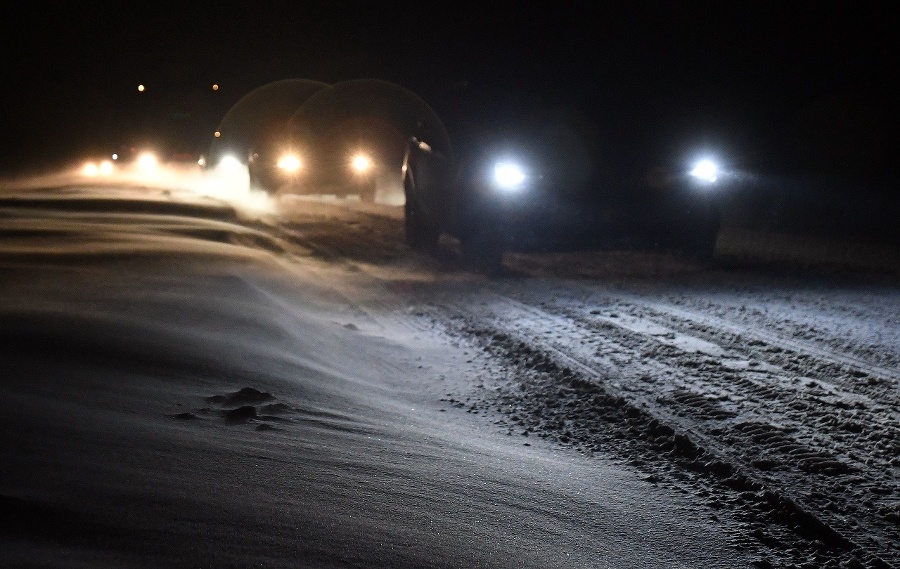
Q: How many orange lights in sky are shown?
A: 3